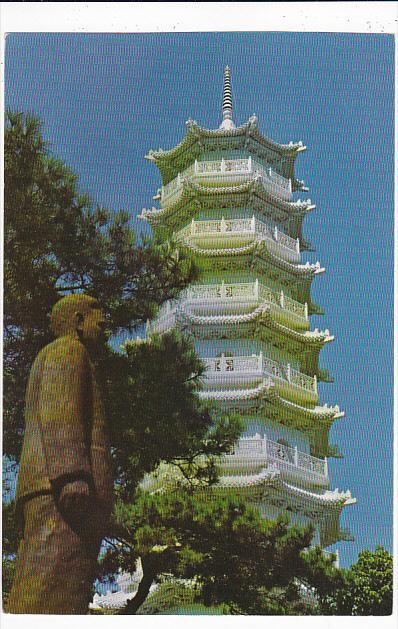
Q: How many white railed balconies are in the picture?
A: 5